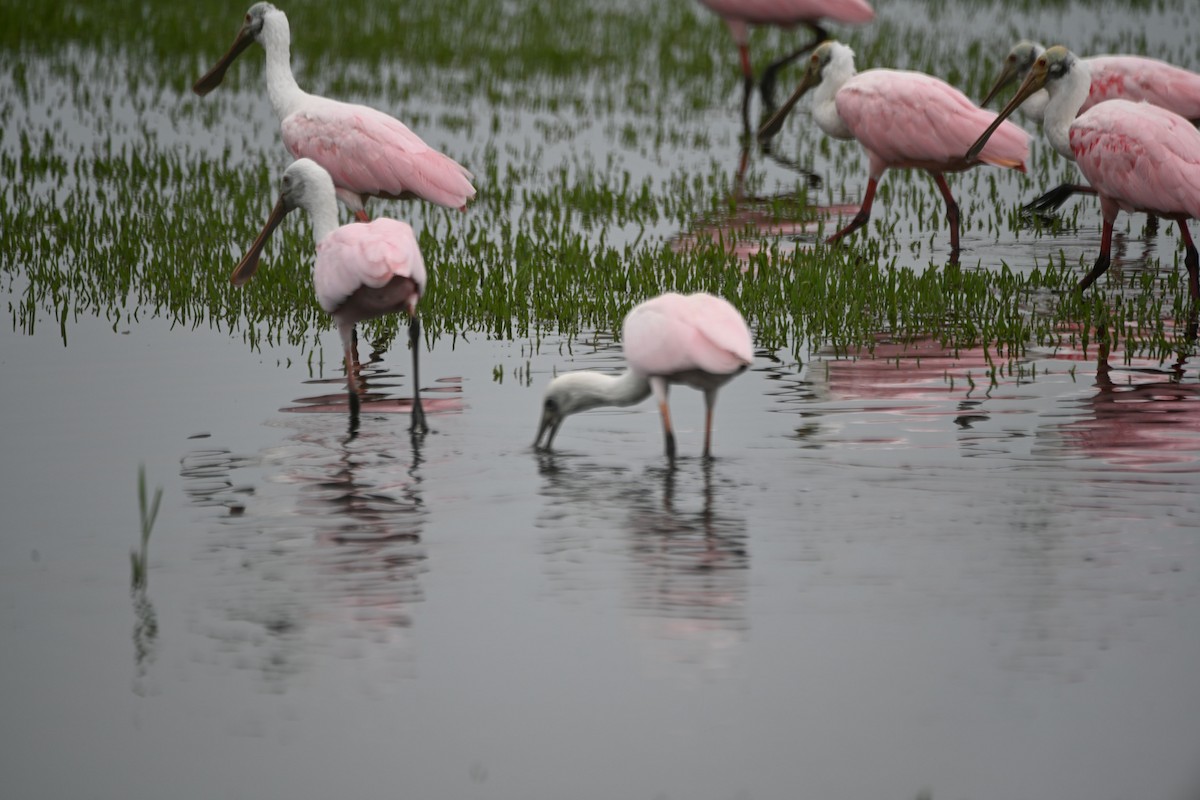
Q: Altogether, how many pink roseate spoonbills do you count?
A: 7